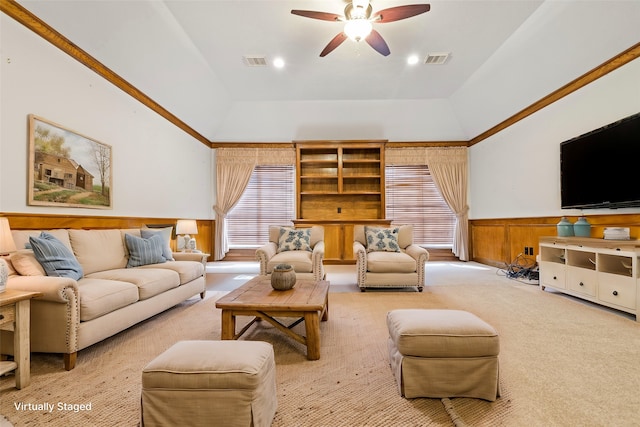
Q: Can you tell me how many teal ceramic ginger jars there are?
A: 2